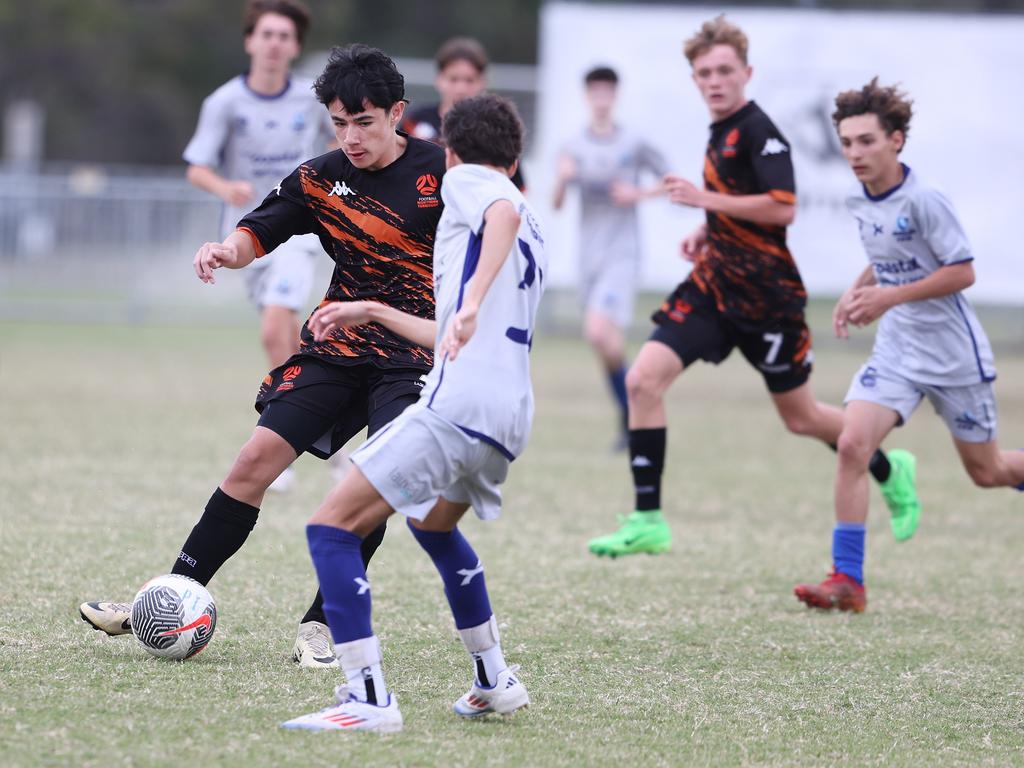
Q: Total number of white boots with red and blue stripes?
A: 2